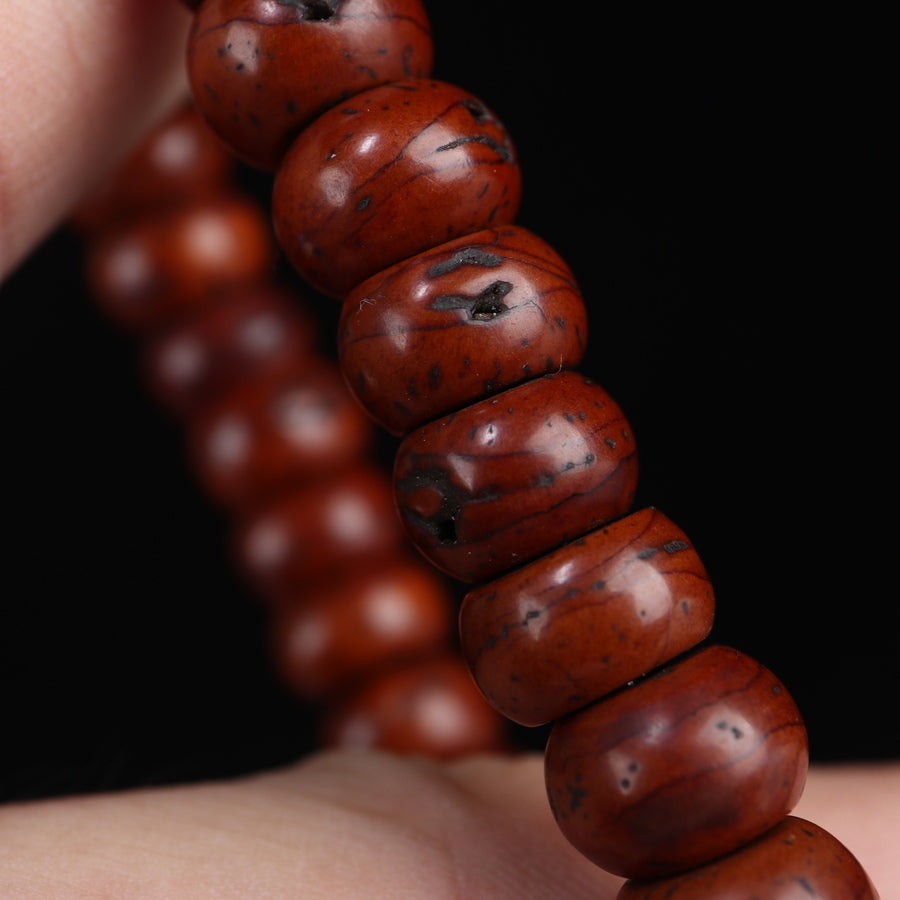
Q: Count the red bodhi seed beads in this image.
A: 14